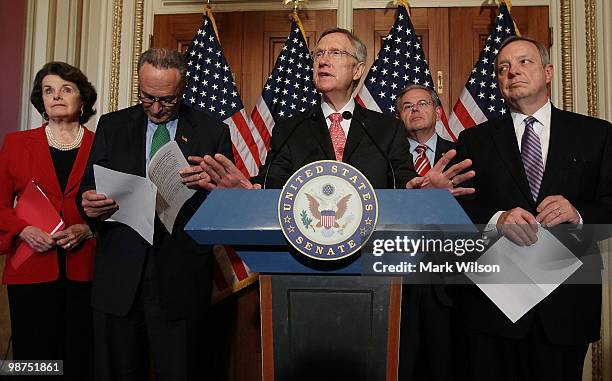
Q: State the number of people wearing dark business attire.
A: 4